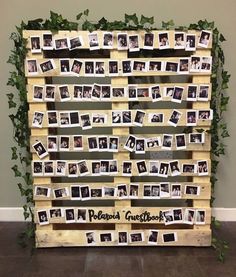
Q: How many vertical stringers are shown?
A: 3